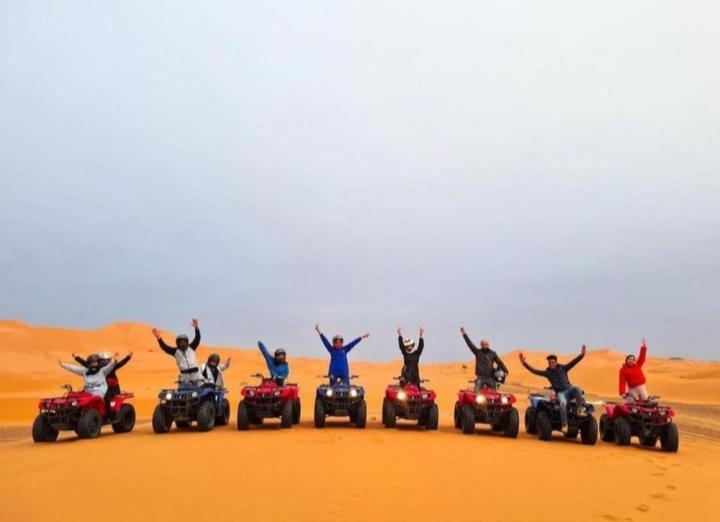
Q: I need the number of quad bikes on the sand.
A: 8